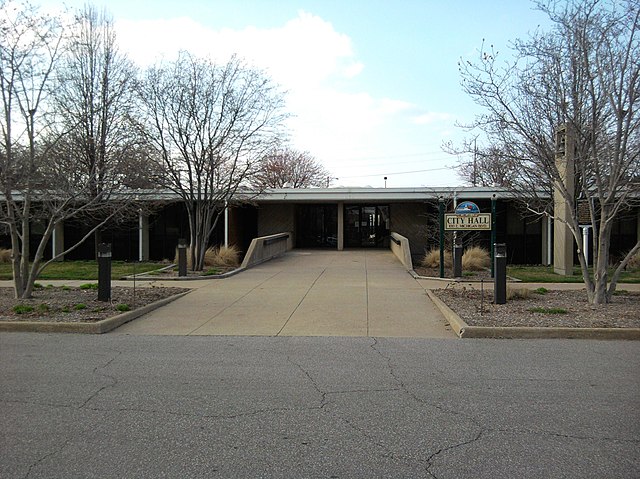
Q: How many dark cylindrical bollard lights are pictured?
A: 4